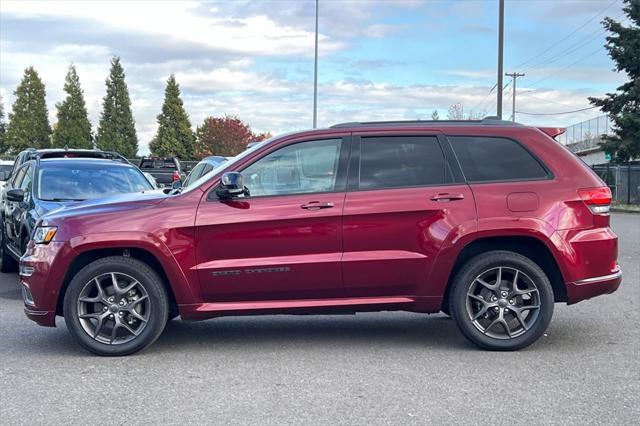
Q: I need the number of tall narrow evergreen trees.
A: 4